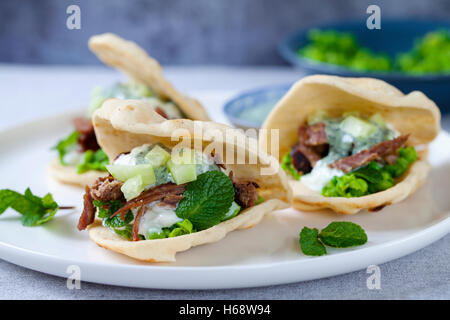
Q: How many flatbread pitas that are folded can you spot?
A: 3